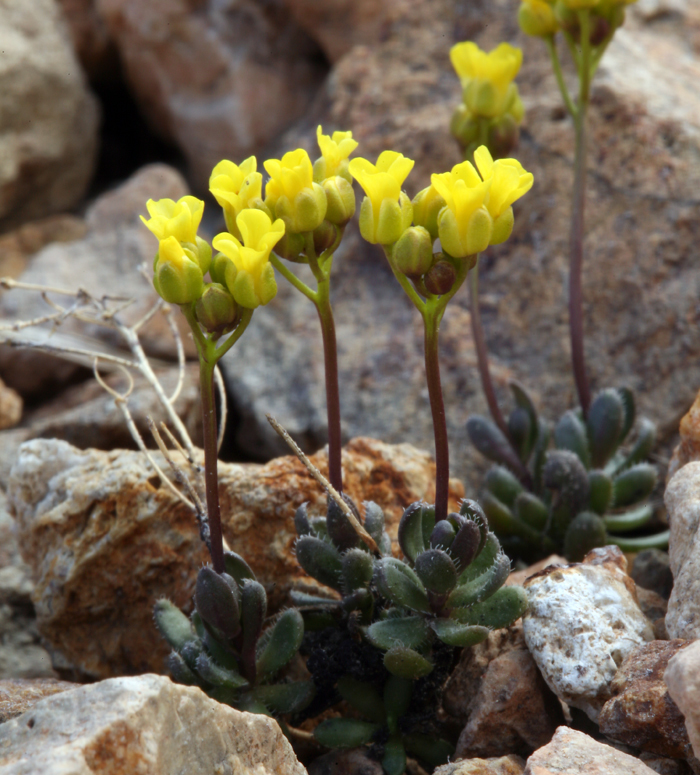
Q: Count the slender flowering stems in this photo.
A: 5